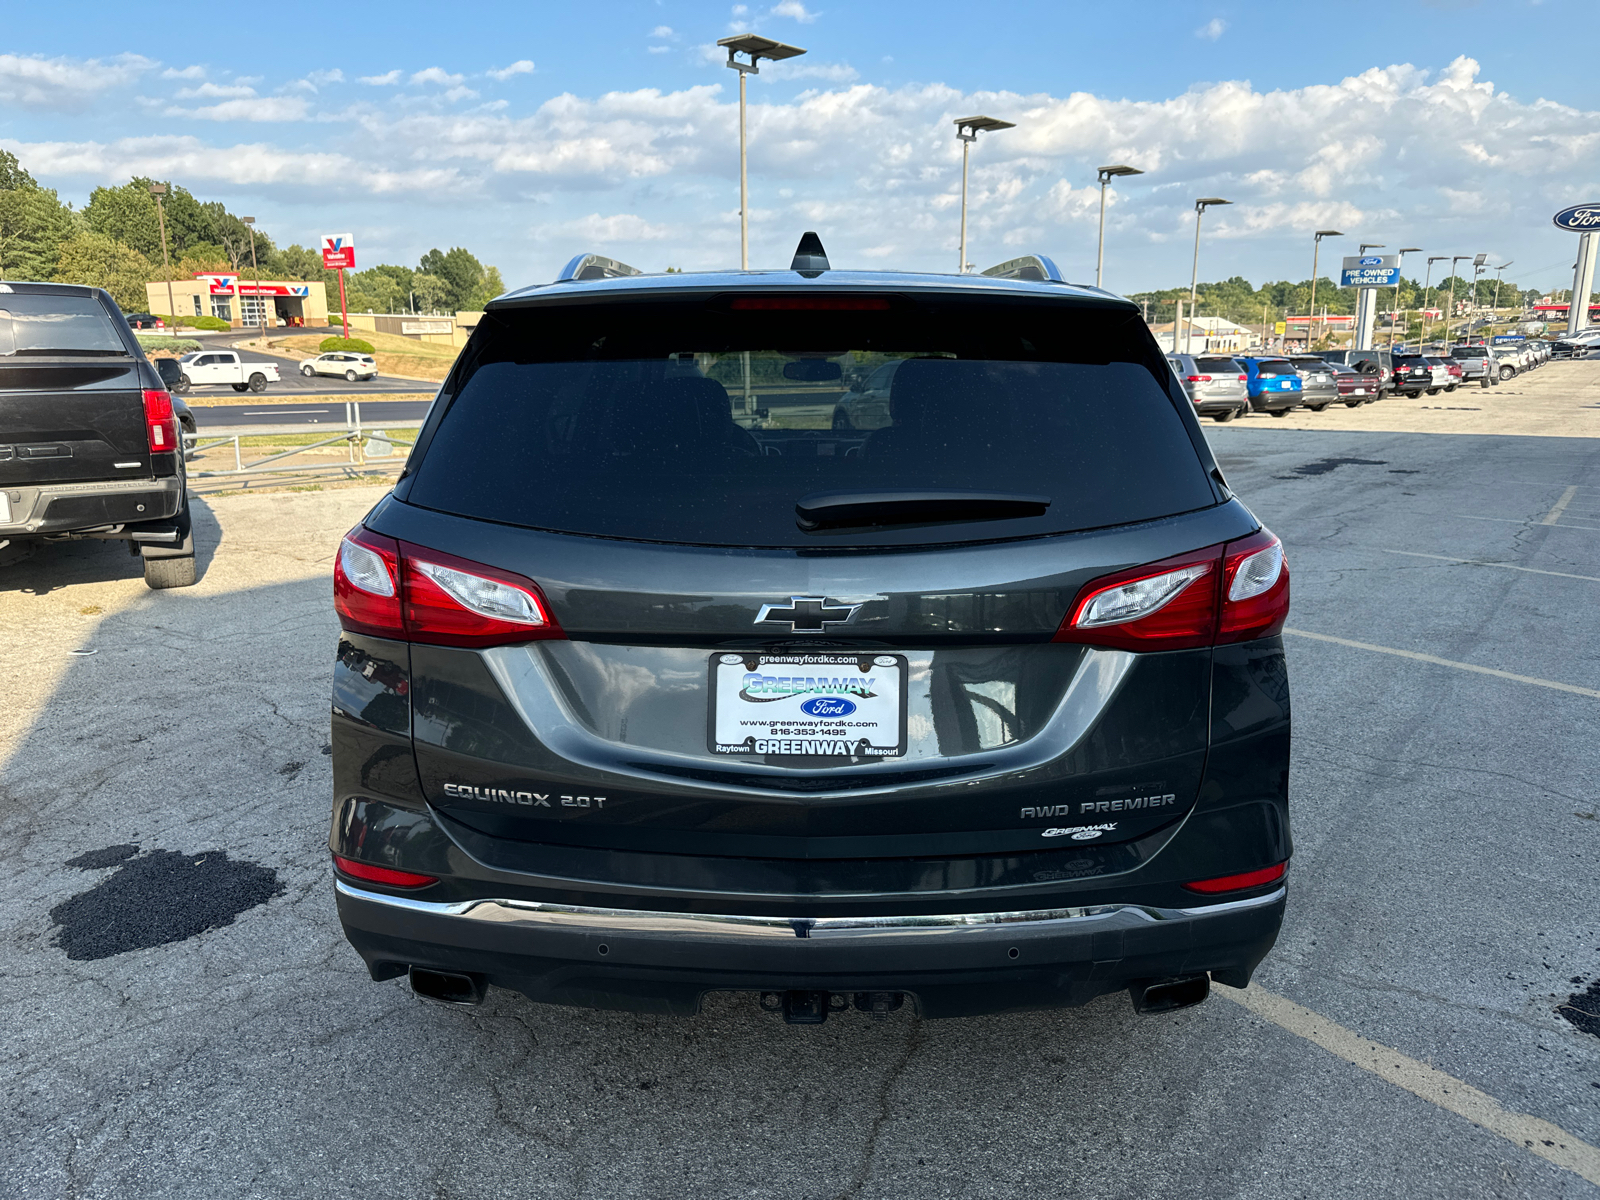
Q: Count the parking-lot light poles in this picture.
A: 13